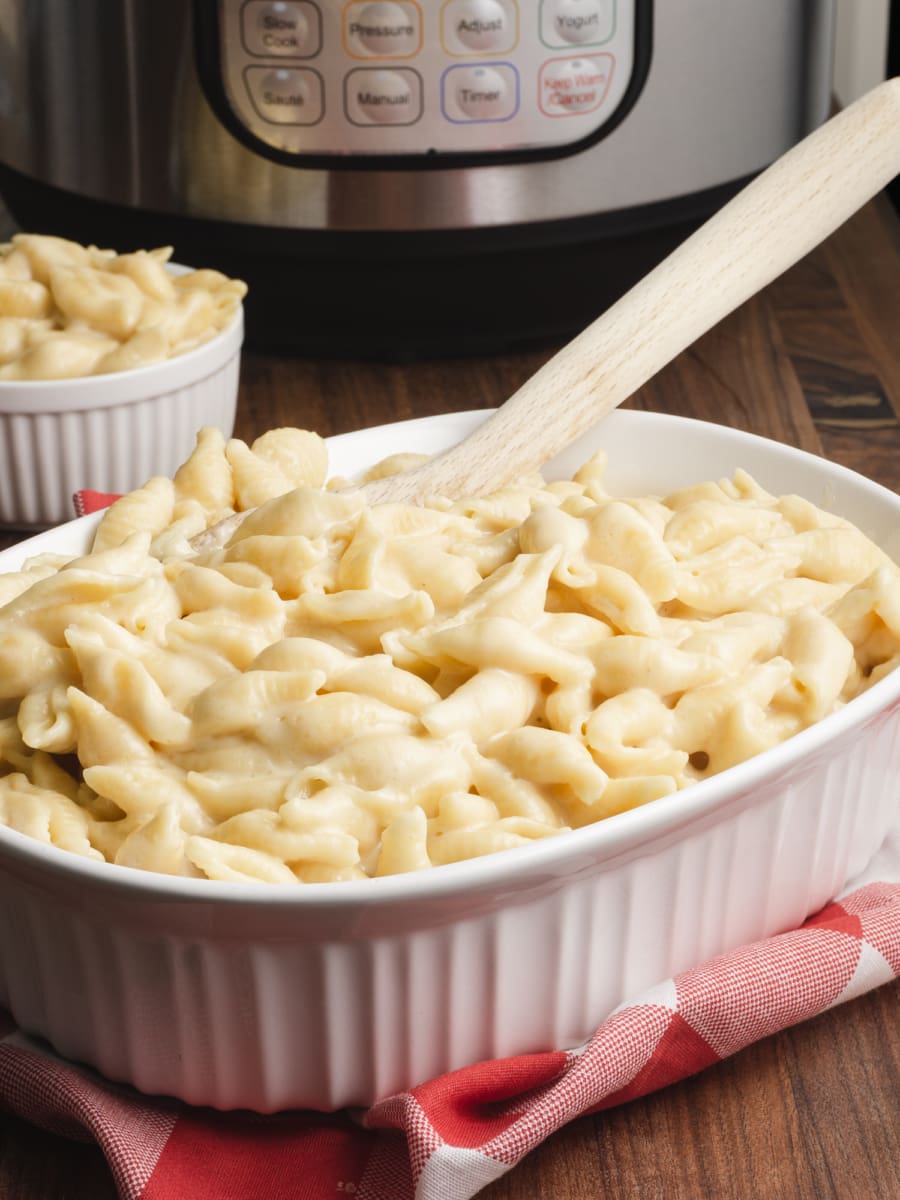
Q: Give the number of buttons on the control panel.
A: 8